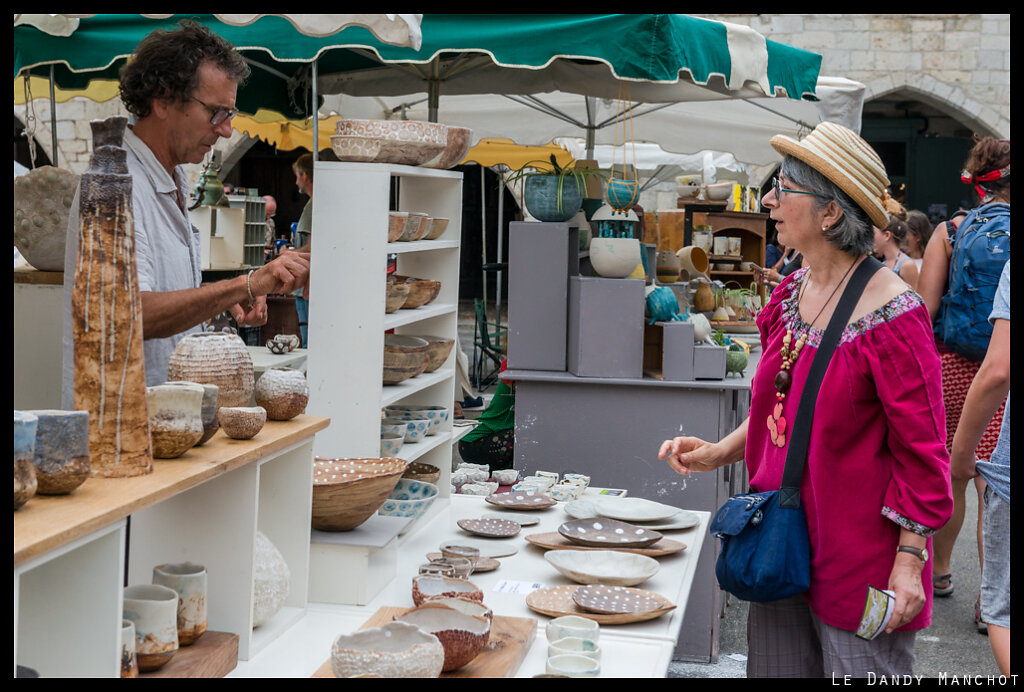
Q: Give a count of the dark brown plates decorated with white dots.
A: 4